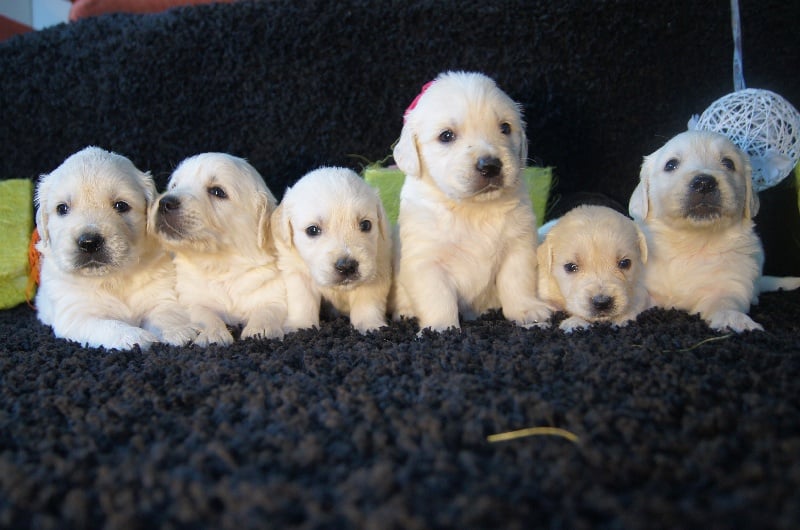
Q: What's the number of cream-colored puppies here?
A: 6